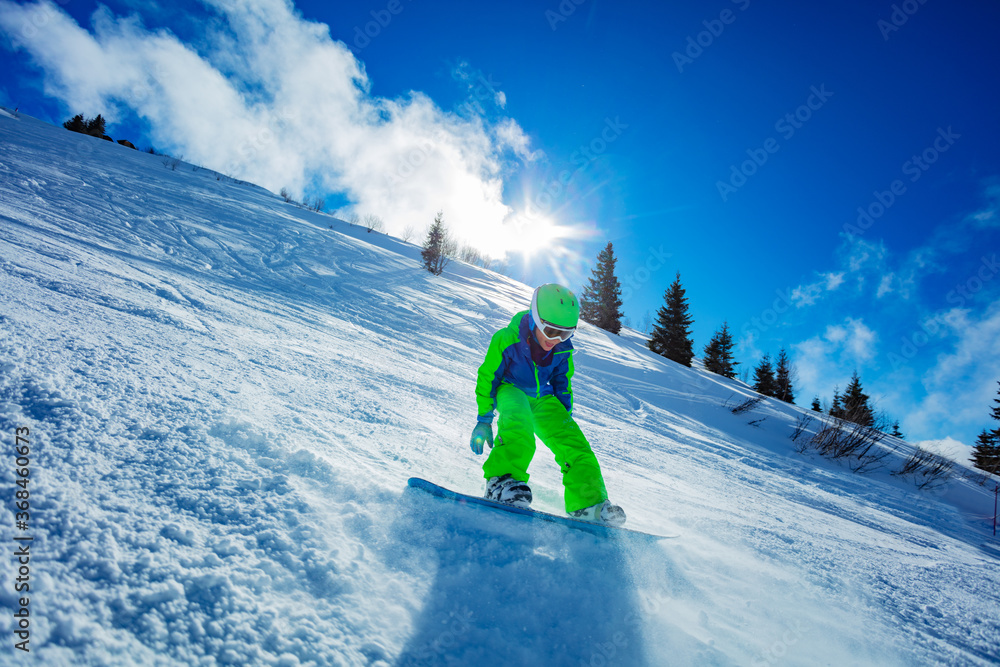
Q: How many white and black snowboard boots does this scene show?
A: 2